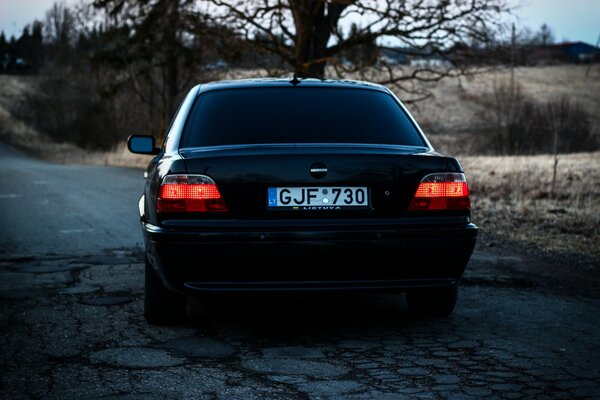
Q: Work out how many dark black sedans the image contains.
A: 1